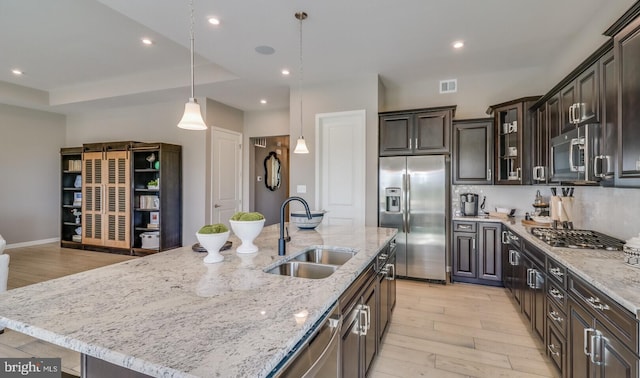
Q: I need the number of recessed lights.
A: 6